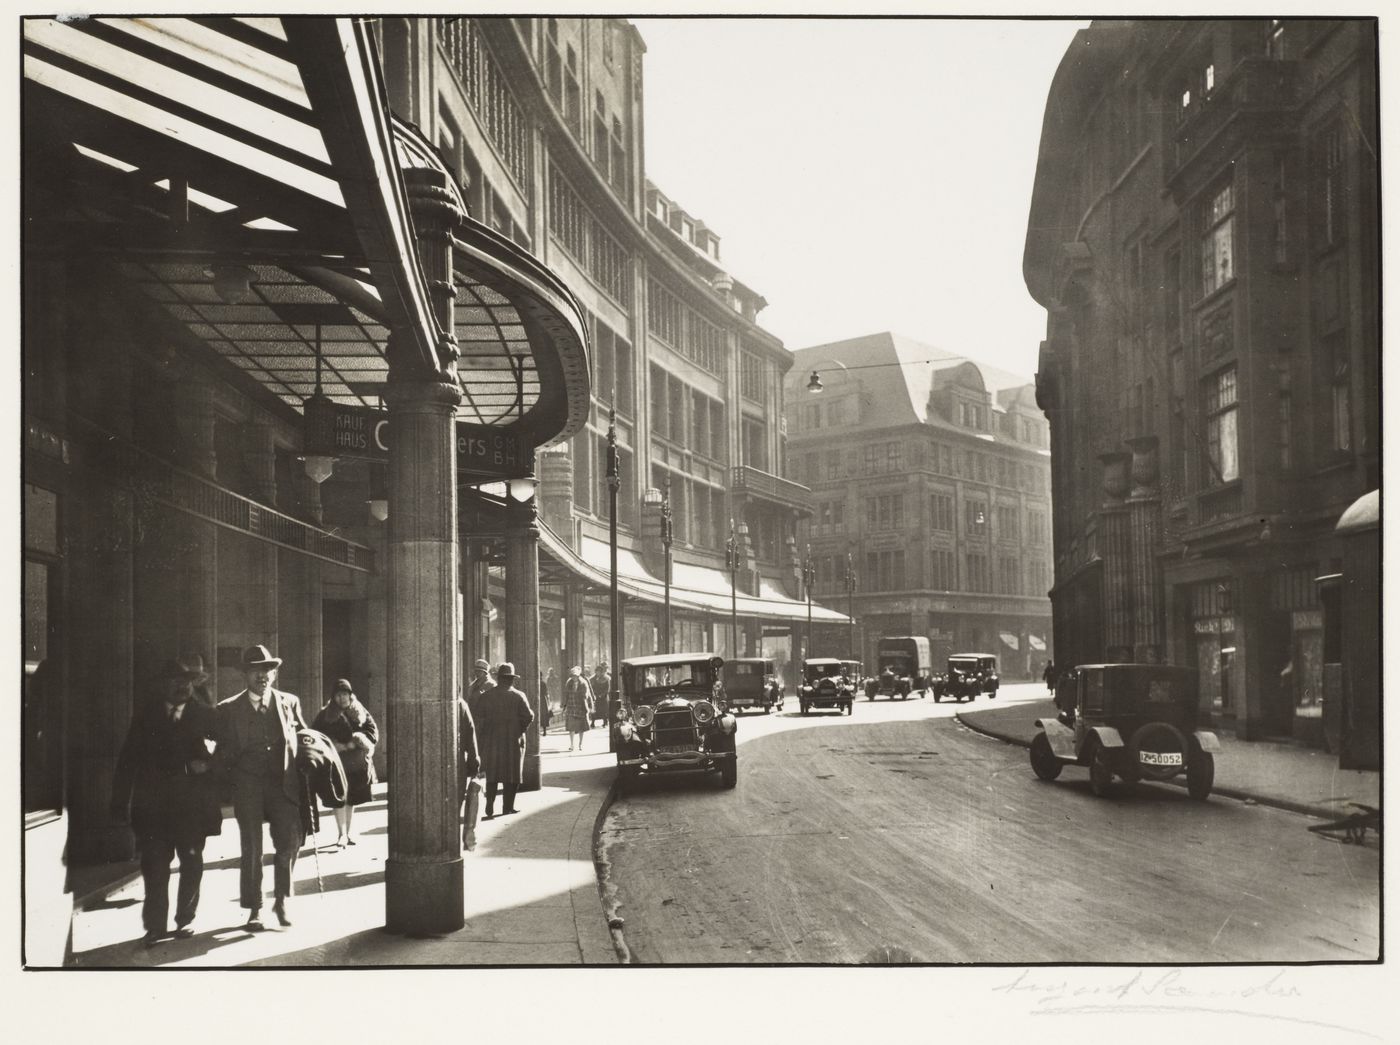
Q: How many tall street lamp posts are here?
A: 5